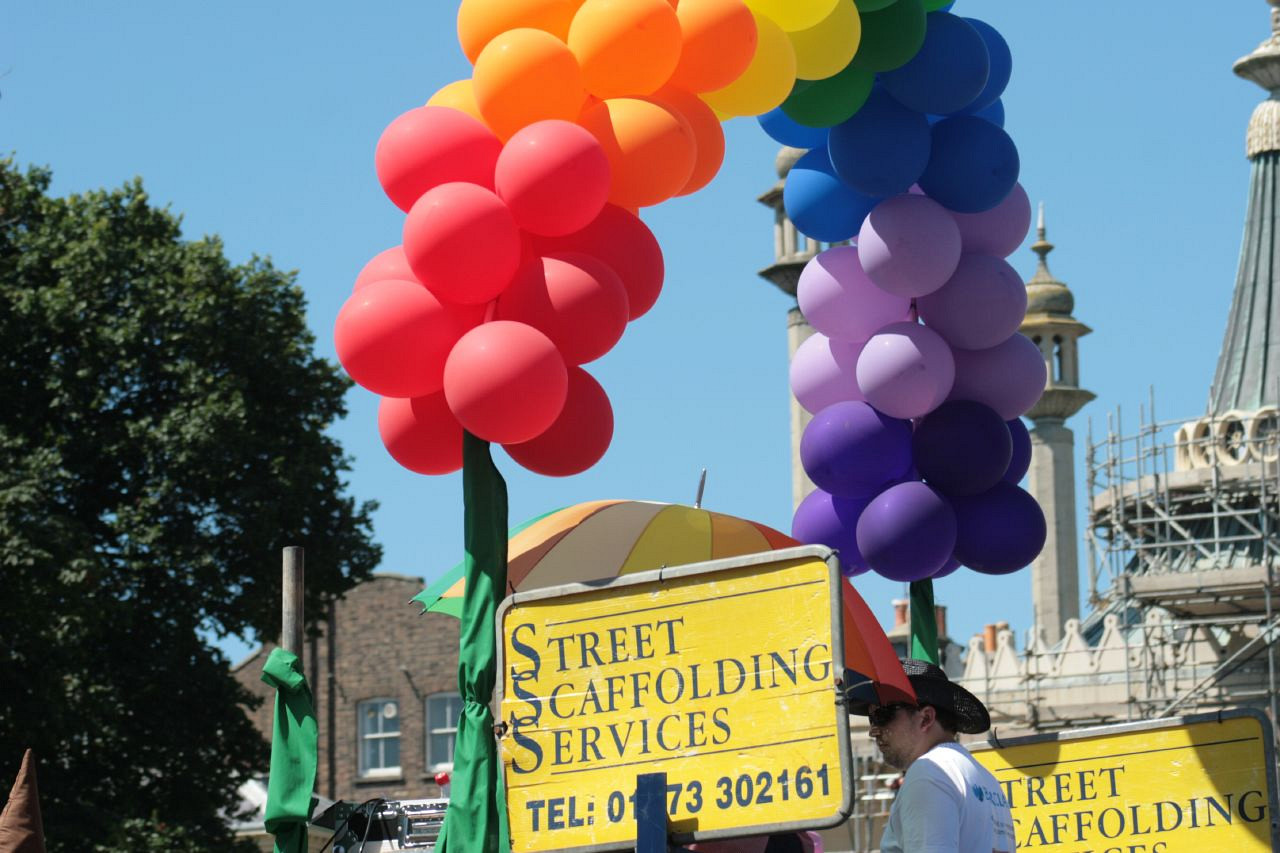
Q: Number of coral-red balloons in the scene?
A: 10